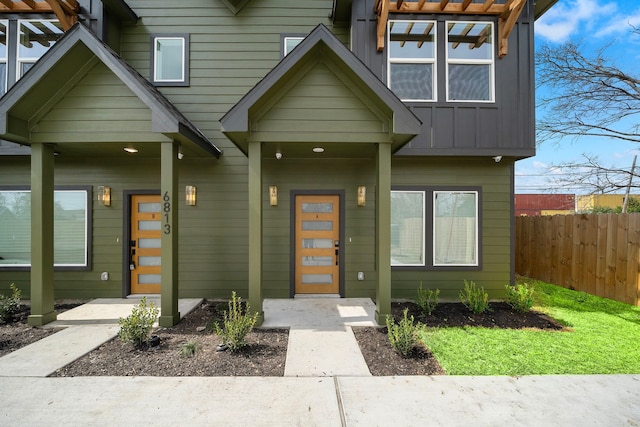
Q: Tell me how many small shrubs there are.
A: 7